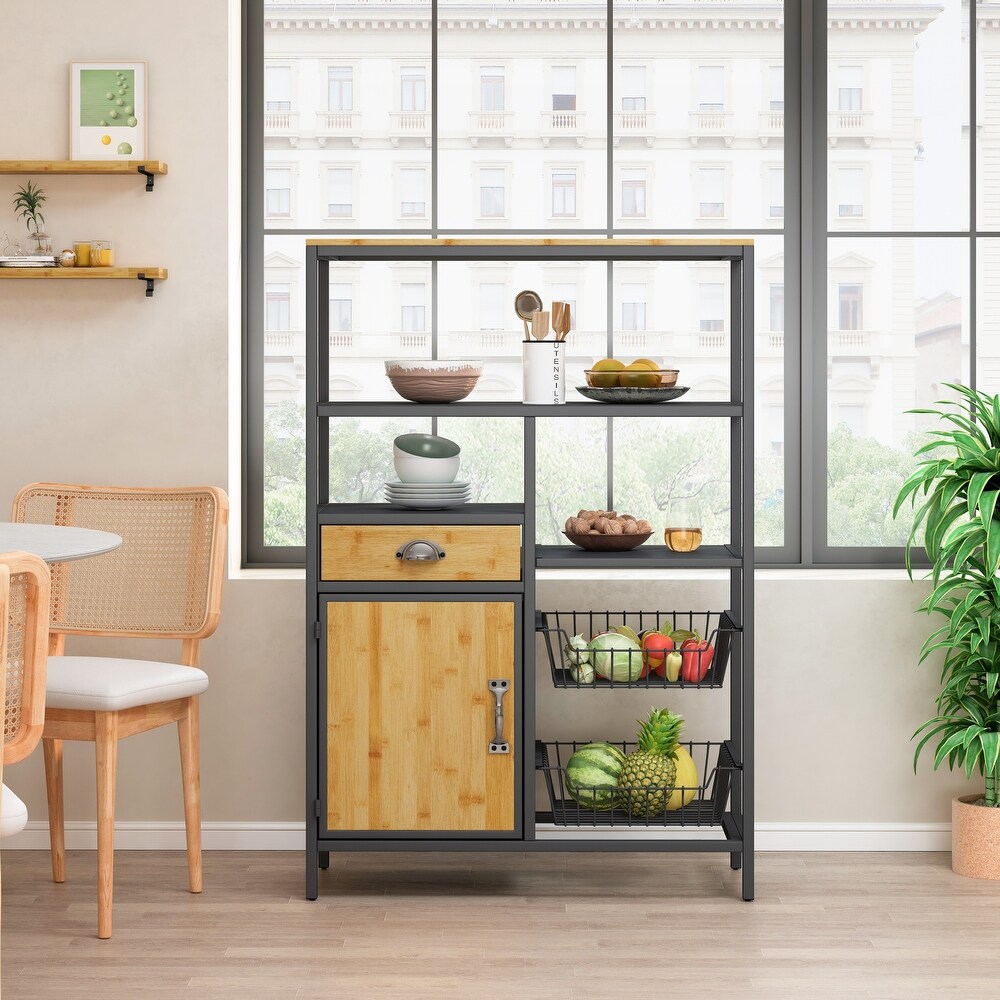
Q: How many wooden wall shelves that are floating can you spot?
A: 2